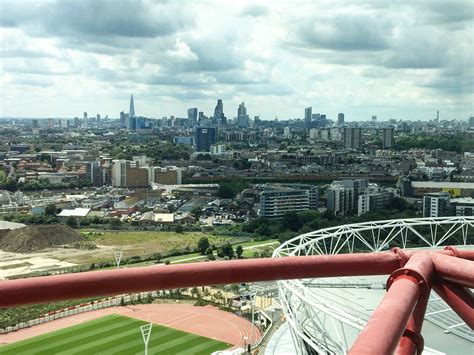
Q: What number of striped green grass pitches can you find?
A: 1